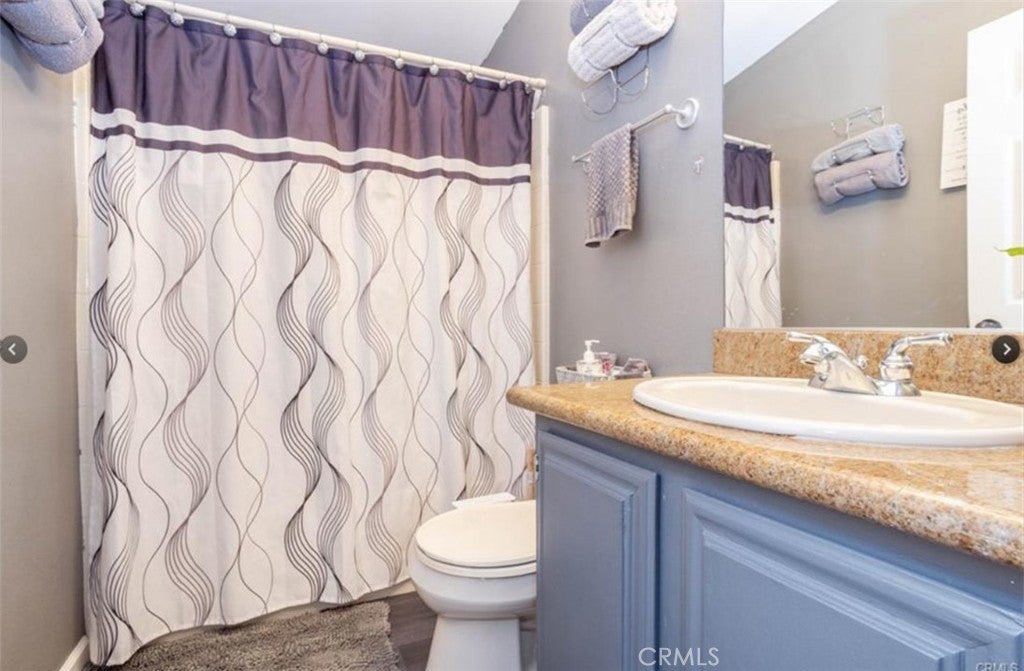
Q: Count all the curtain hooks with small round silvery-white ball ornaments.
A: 11